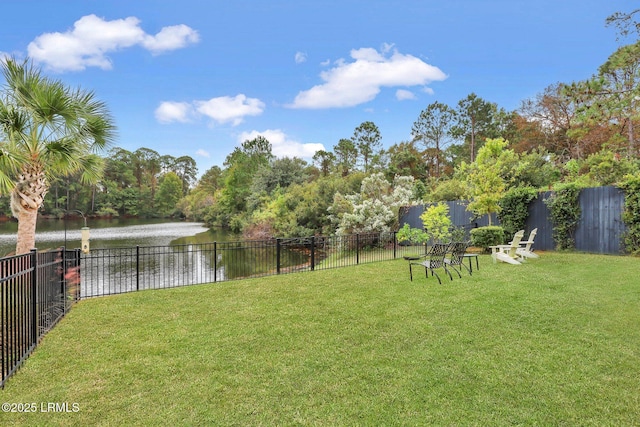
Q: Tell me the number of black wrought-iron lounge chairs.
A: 2